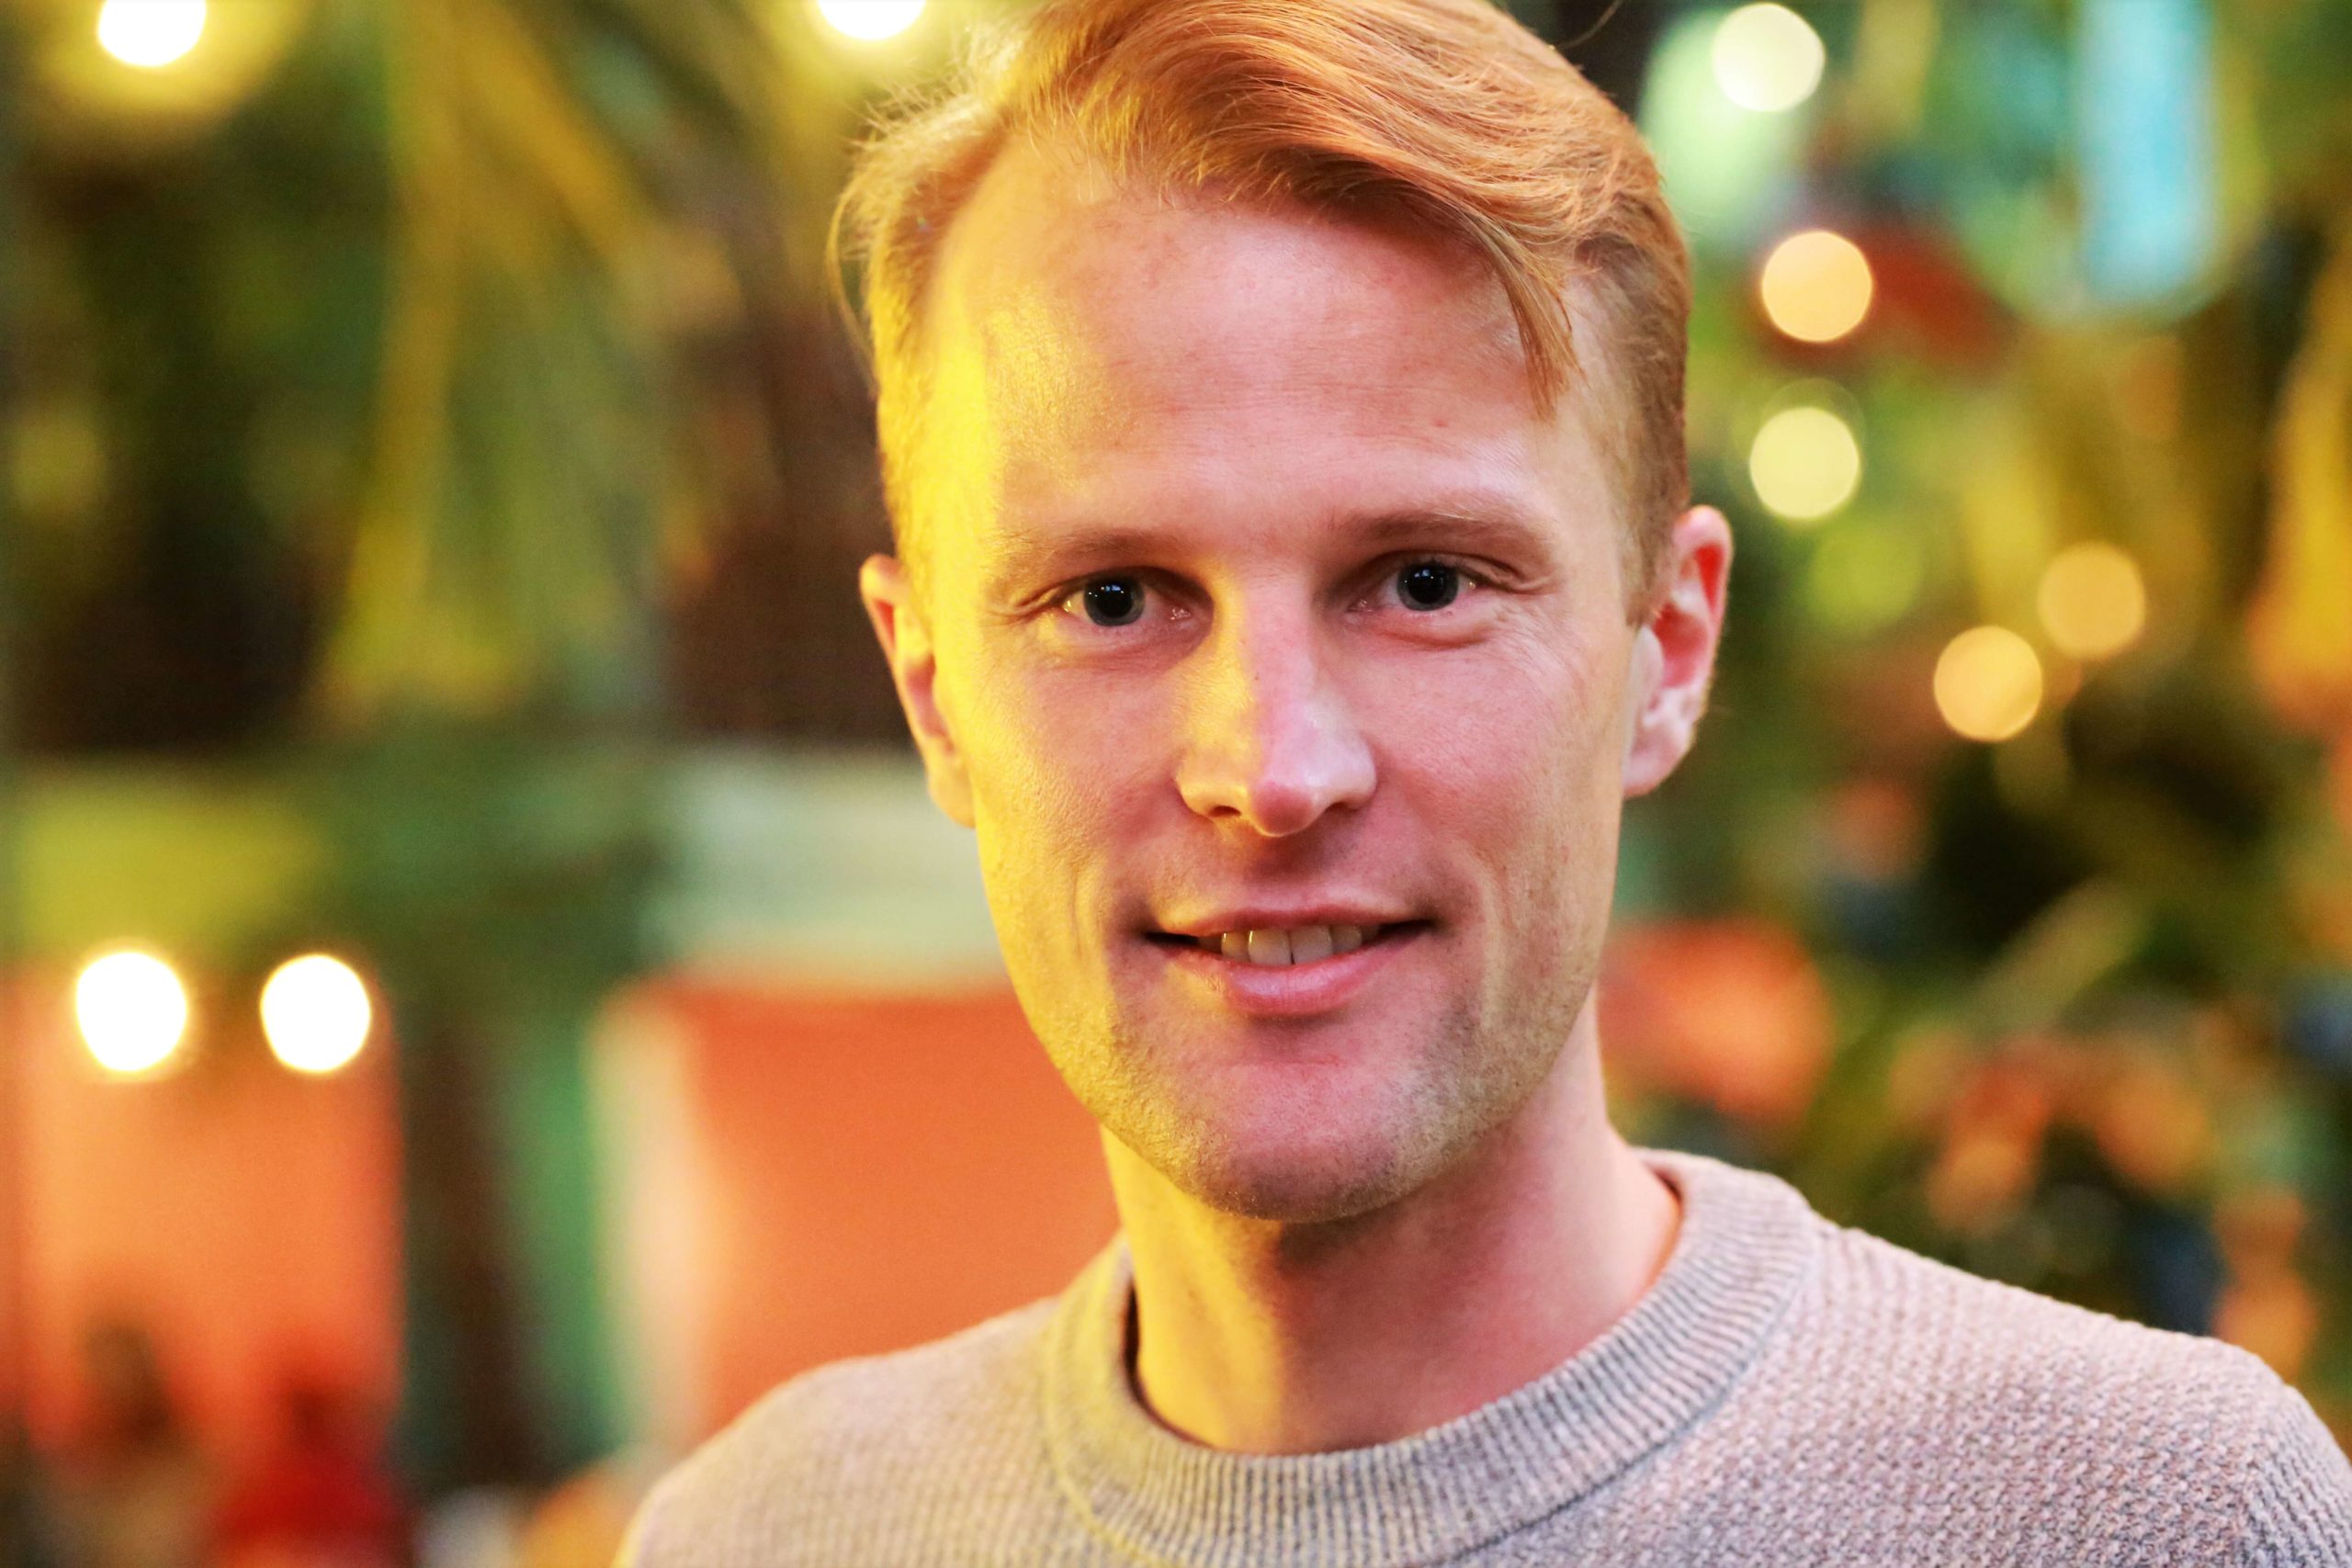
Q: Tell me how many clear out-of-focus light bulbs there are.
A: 9